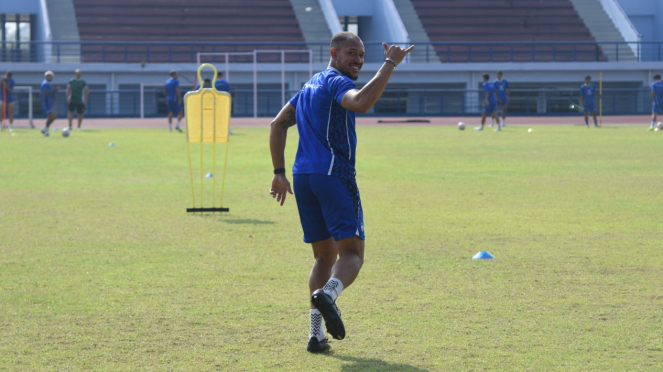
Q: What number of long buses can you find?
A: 0